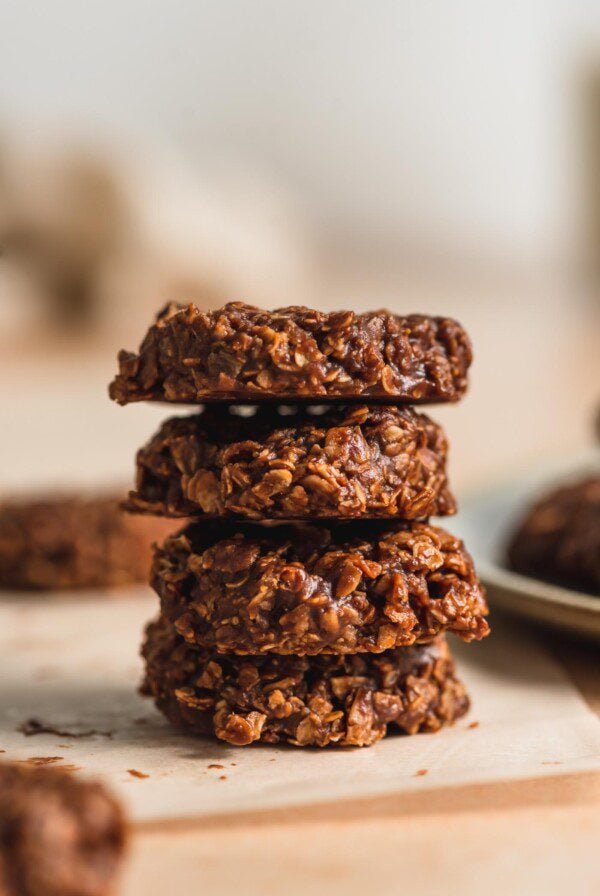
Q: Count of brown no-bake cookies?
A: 7